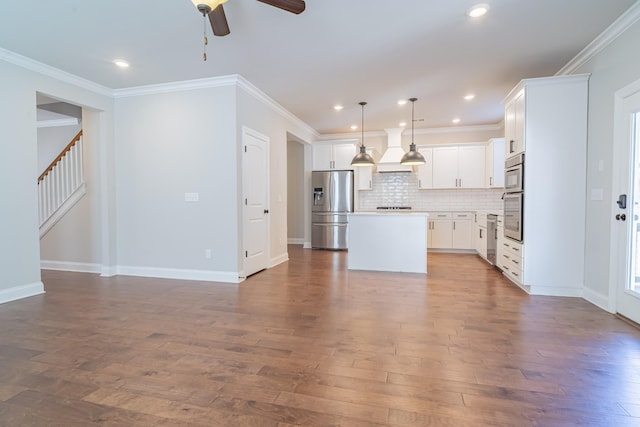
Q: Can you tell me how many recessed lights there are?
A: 8